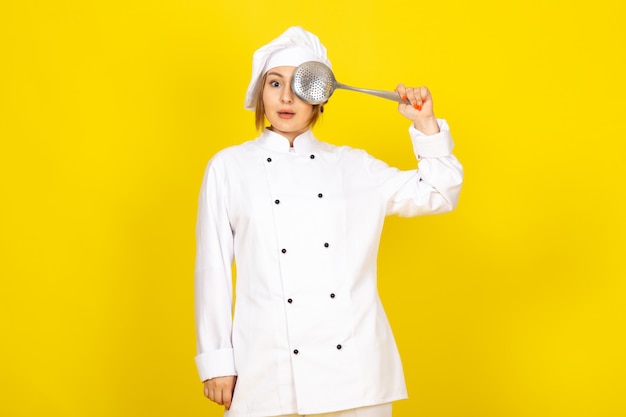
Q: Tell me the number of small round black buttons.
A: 10